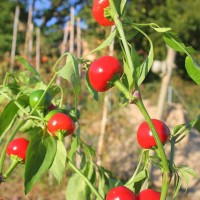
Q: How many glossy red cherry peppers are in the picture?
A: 7